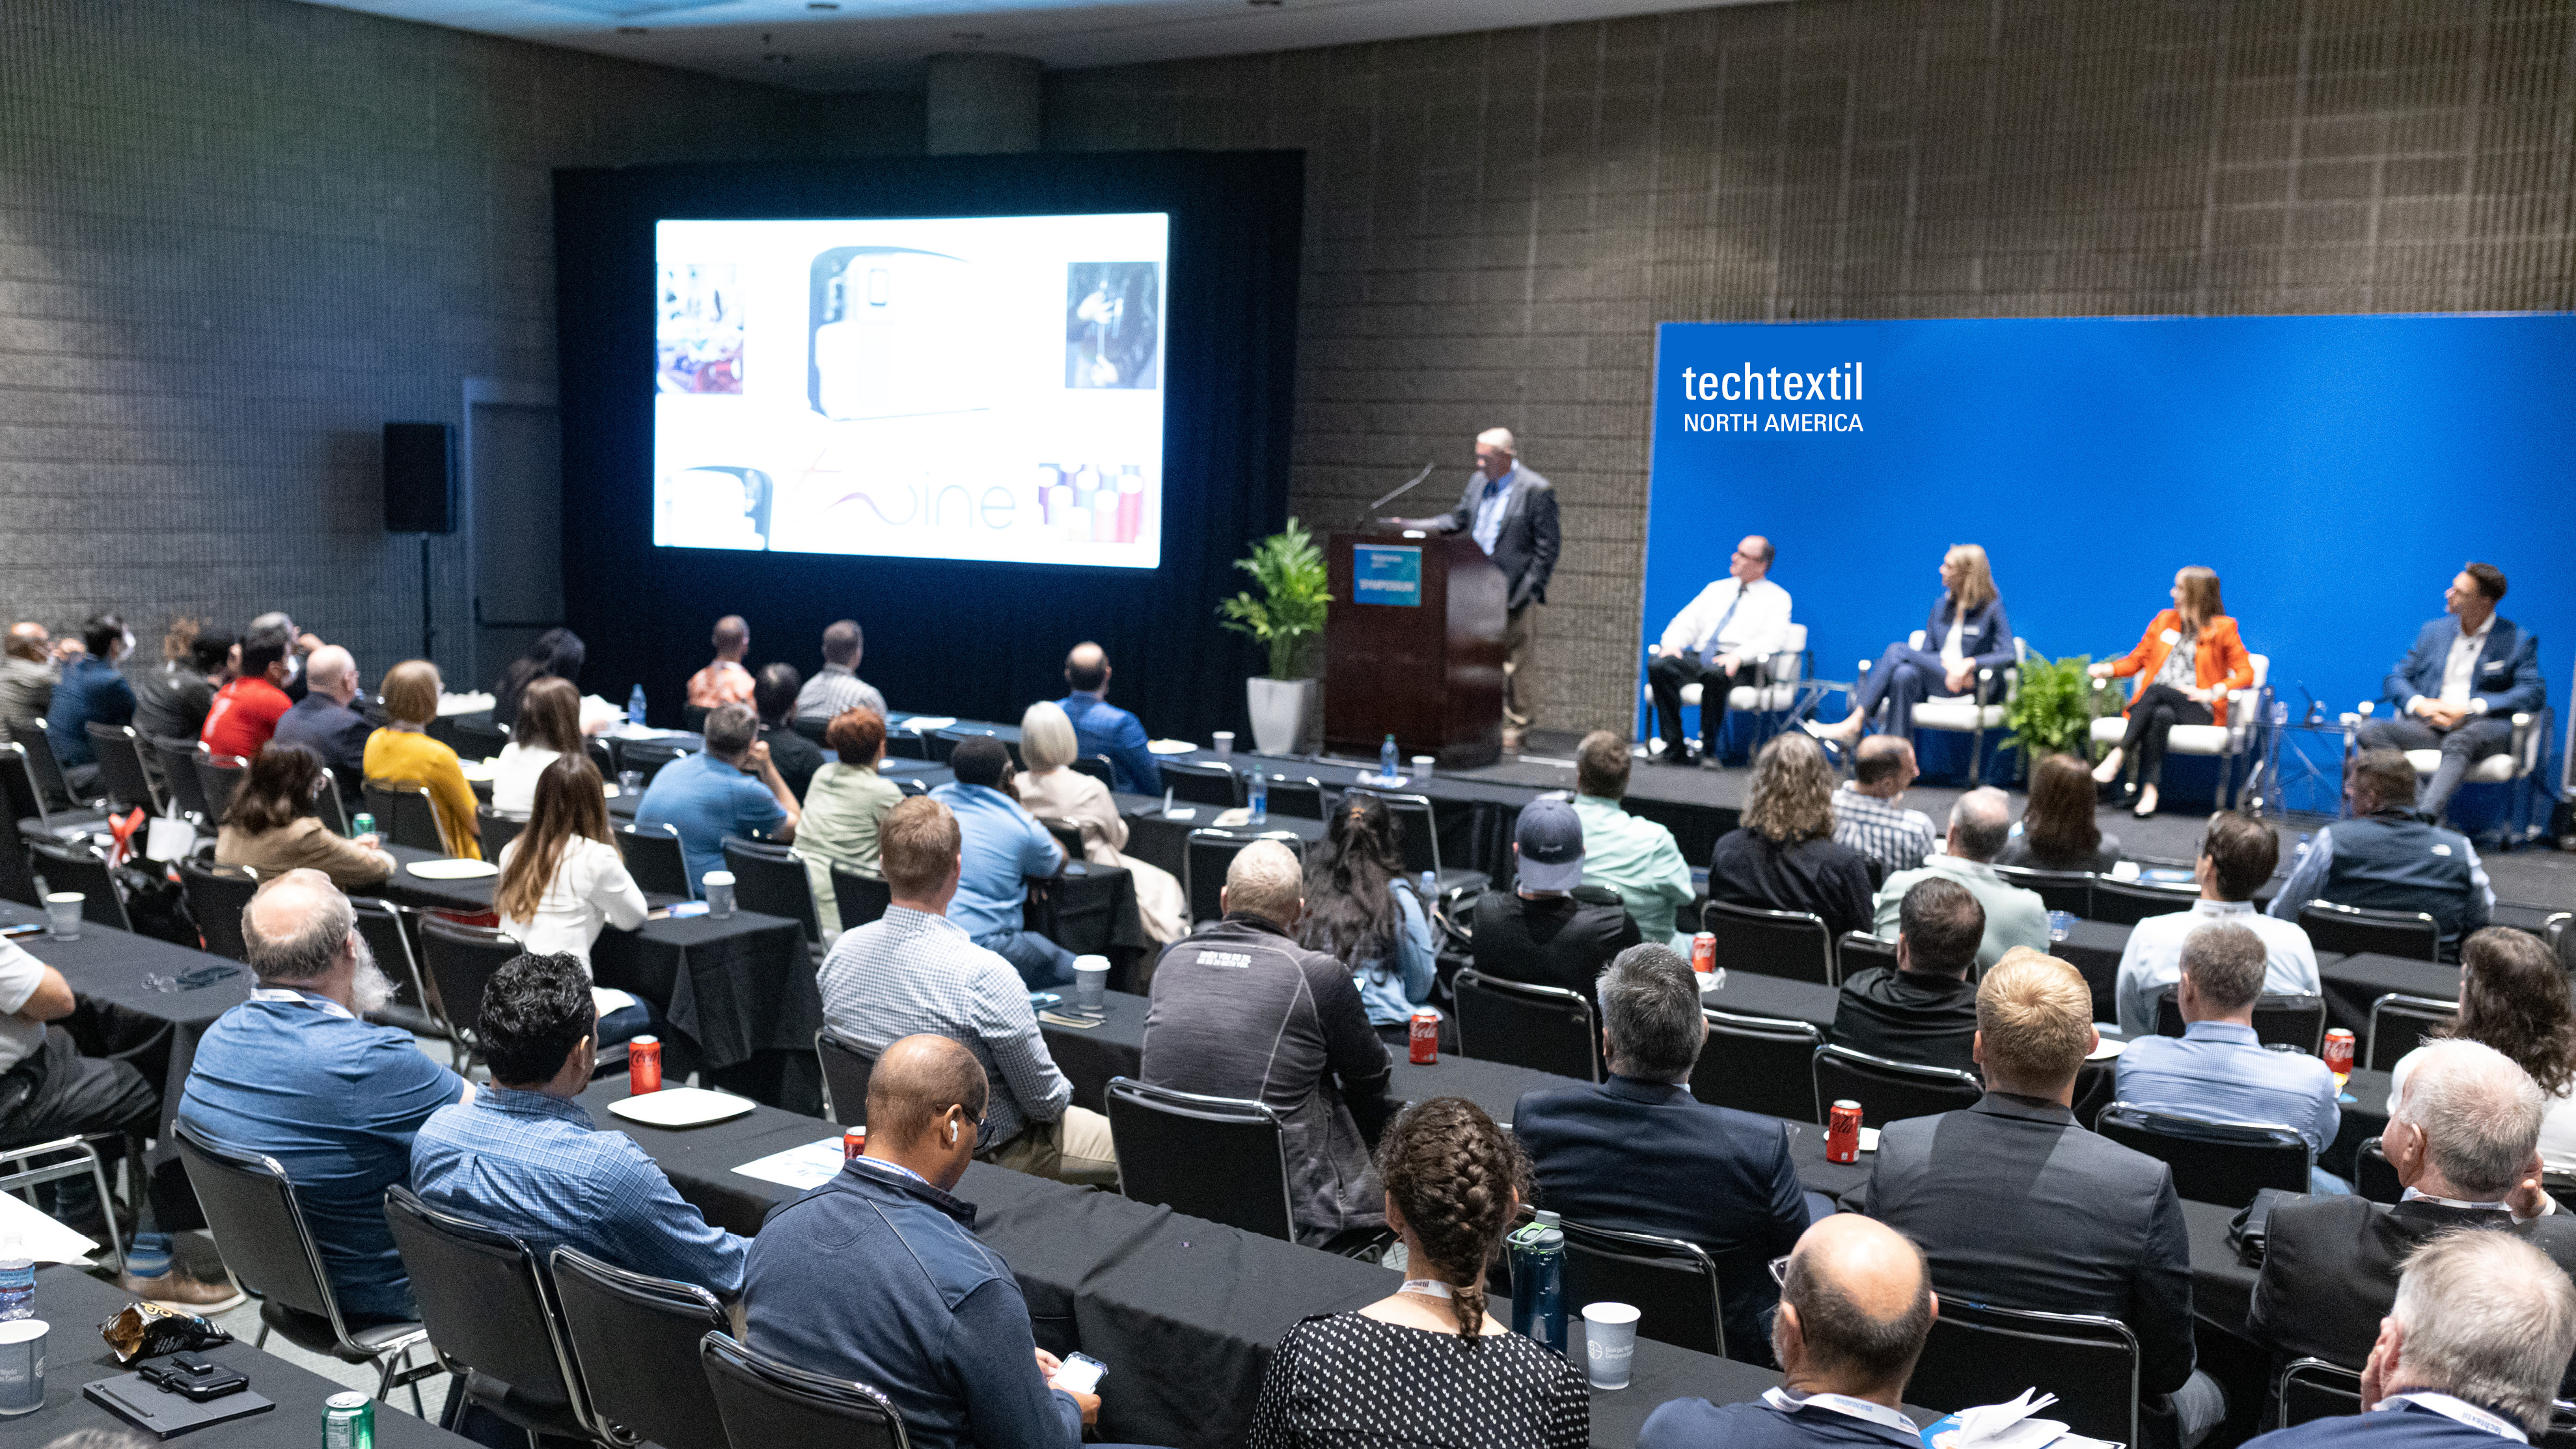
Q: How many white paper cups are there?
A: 7